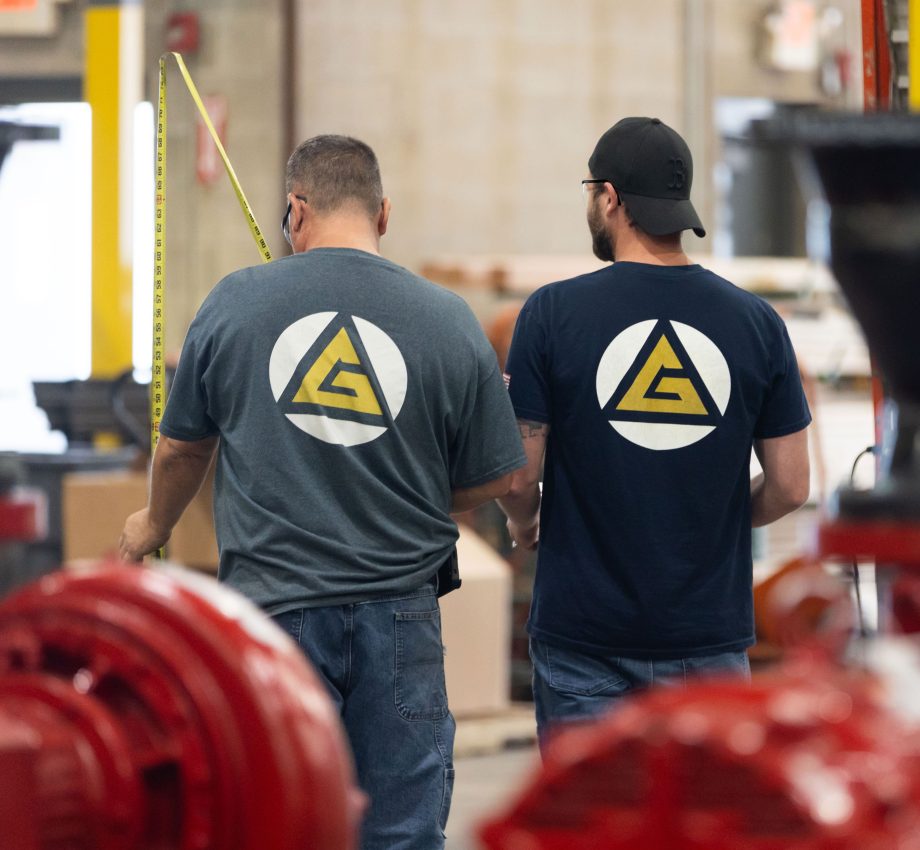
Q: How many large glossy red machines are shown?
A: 2